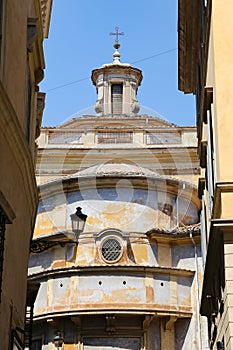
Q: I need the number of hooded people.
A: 0